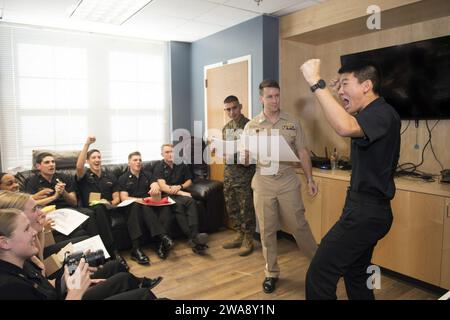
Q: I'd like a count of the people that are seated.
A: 7